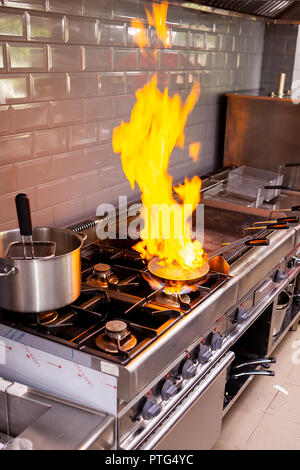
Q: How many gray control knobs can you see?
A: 7